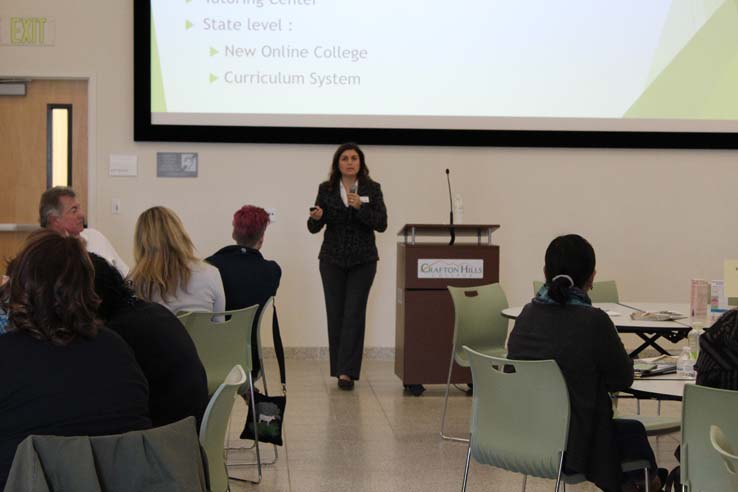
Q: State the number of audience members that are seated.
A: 7